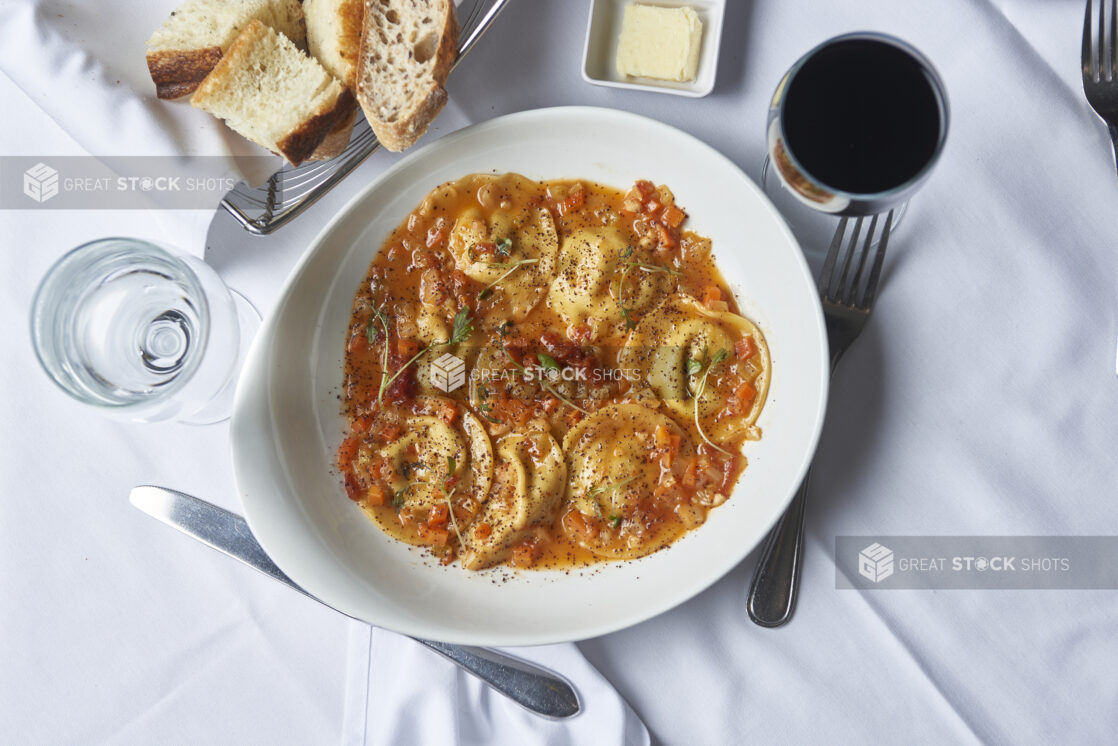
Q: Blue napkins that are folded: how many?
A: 0